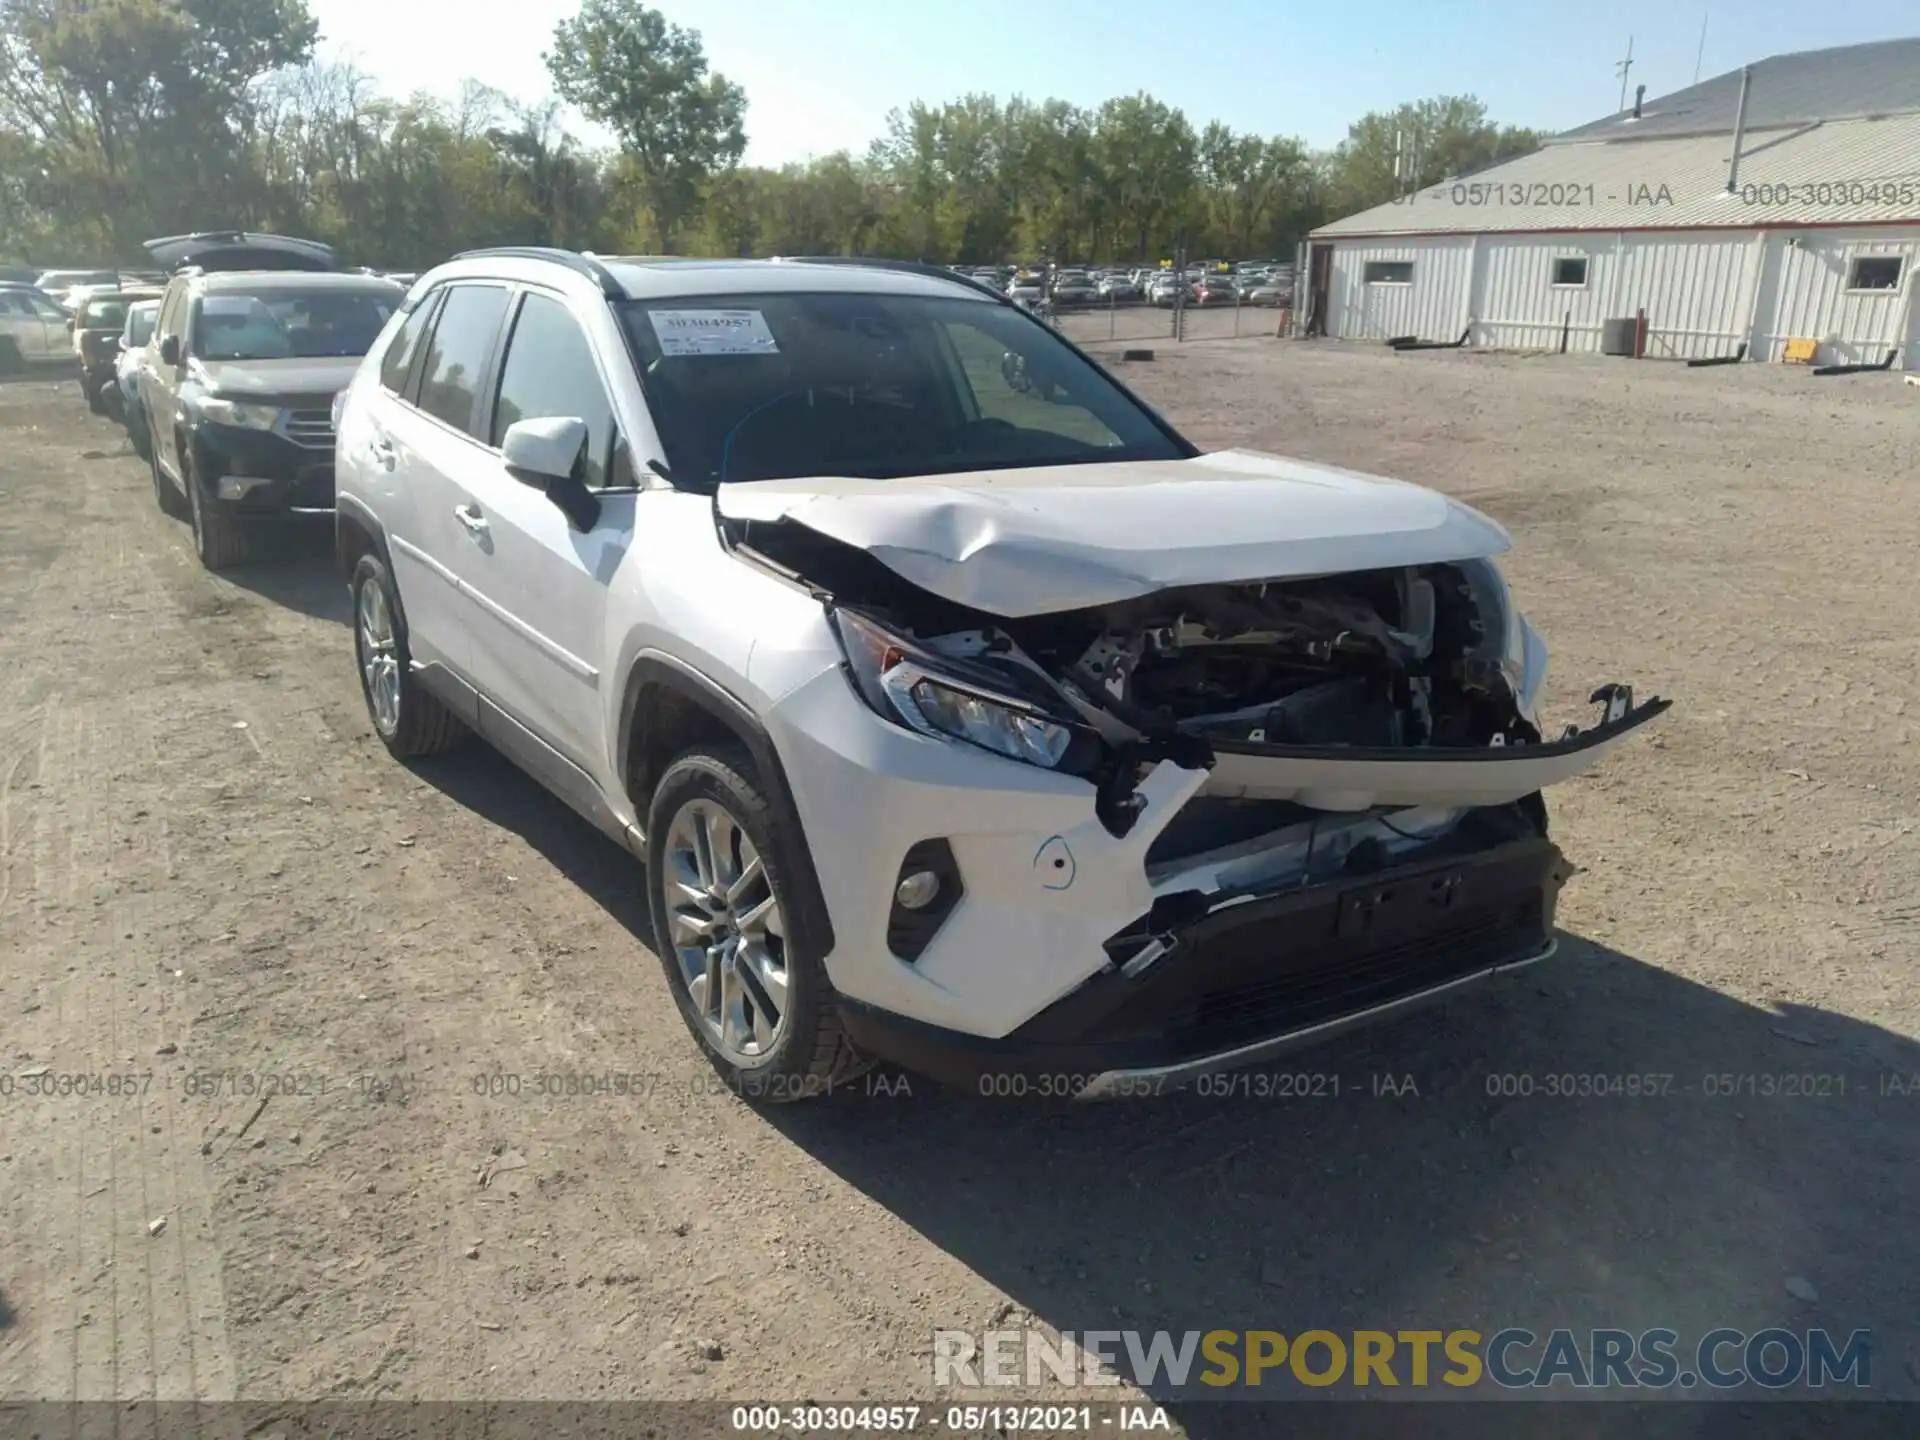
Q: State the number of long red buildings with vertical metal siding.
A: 0